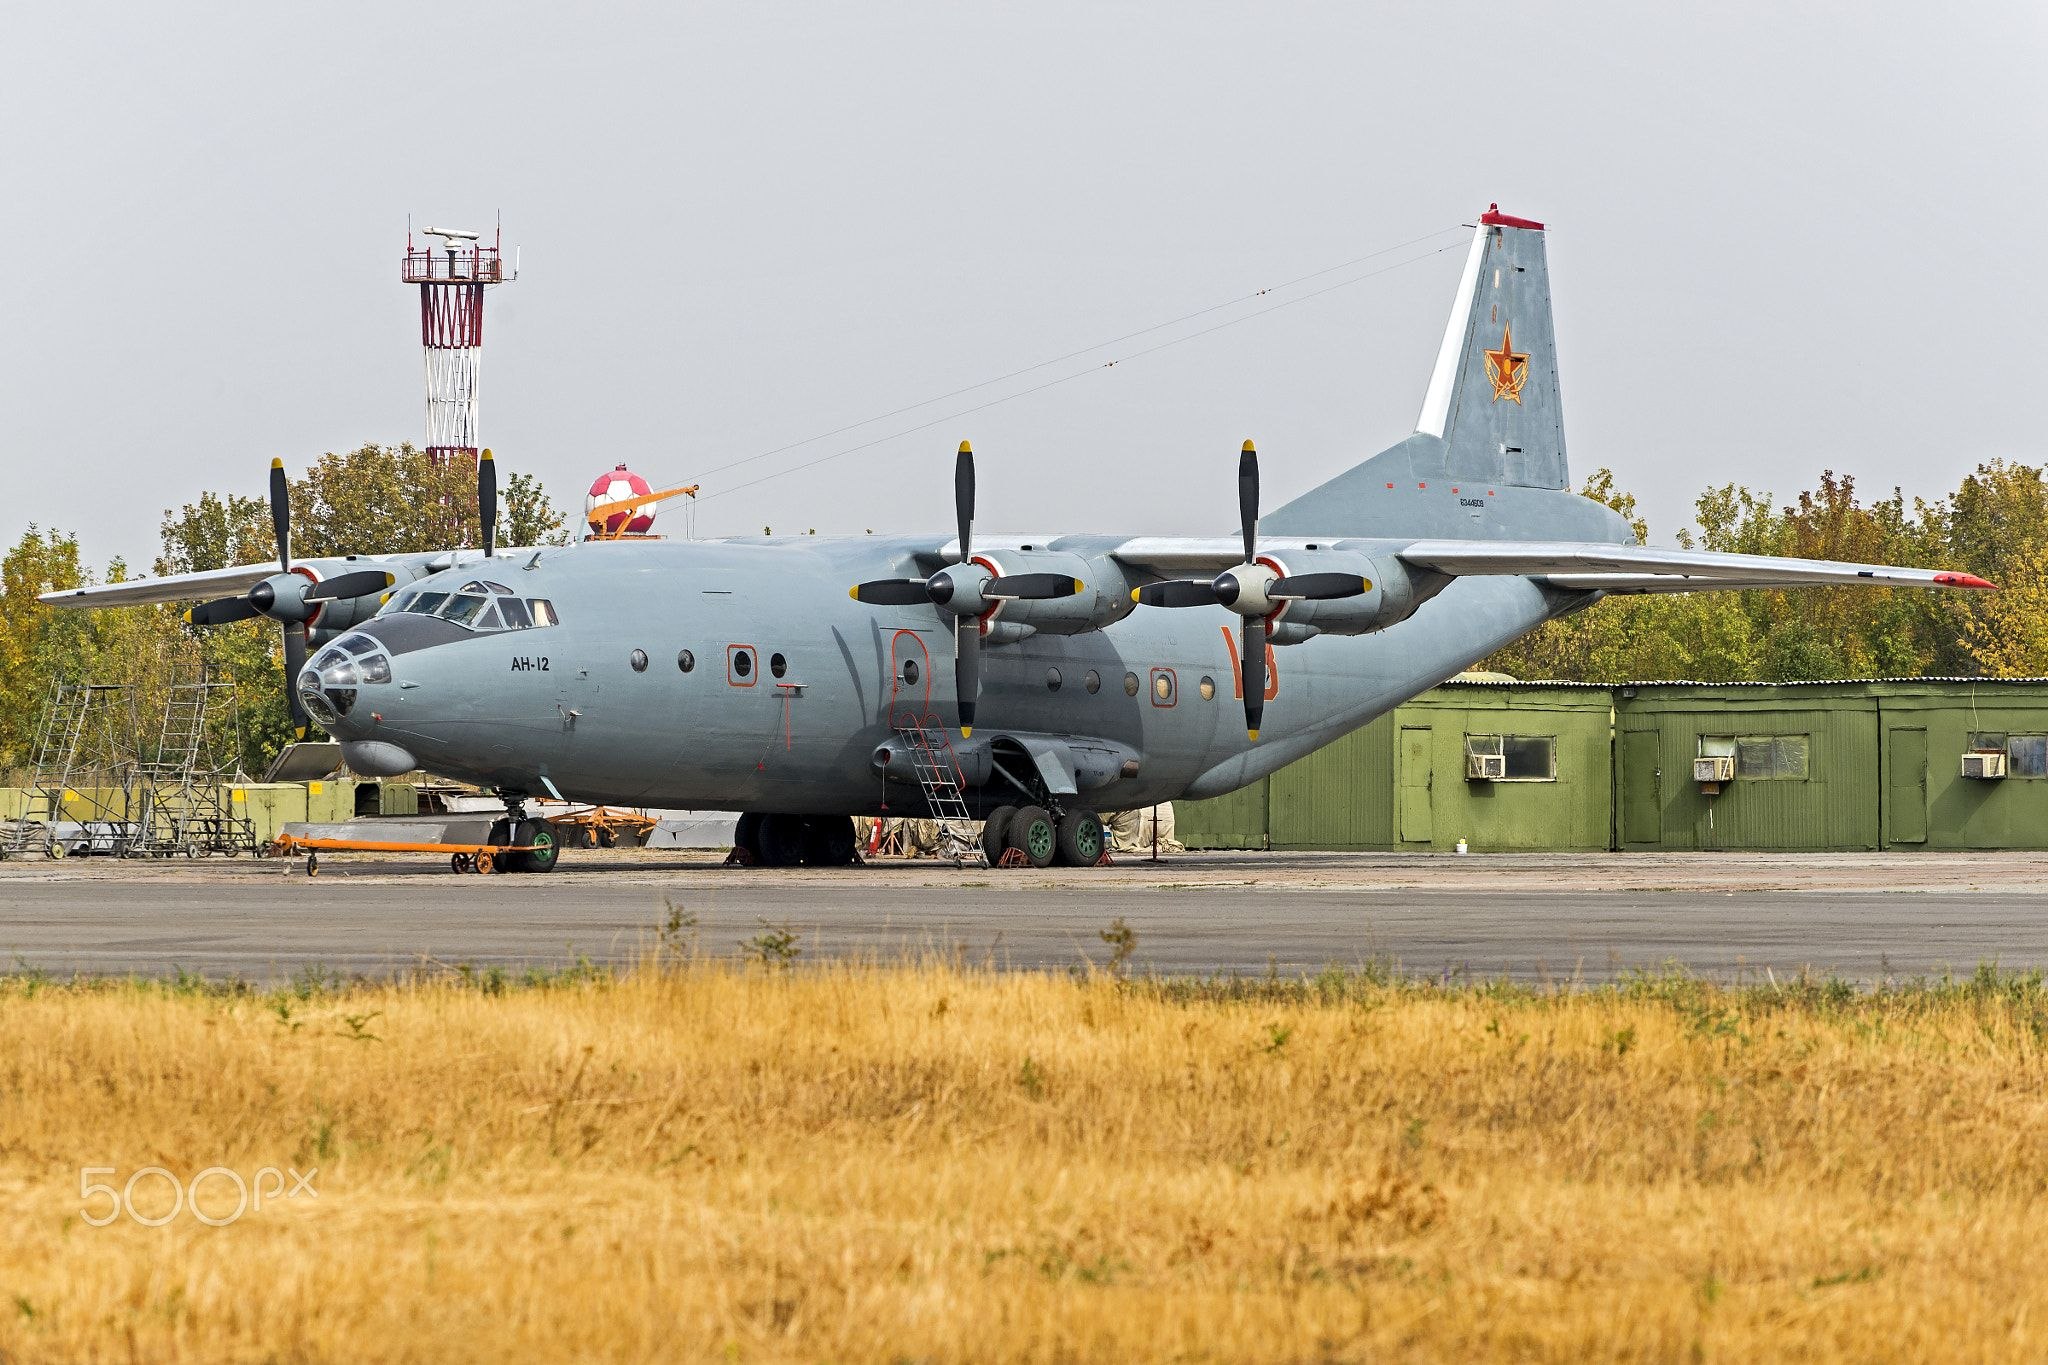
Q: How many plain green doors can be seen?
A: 3